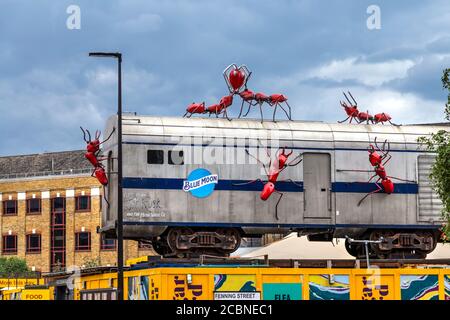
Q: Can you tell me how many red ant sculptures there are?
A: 6